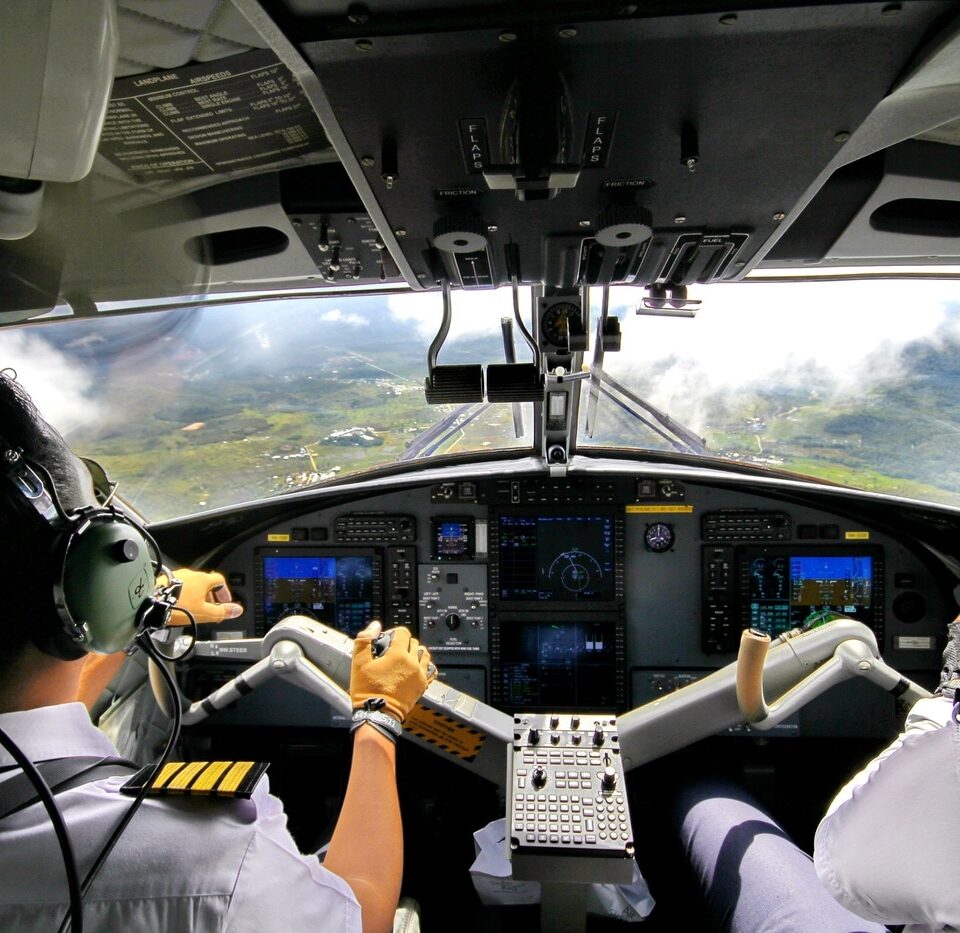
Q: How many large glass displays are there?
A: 4